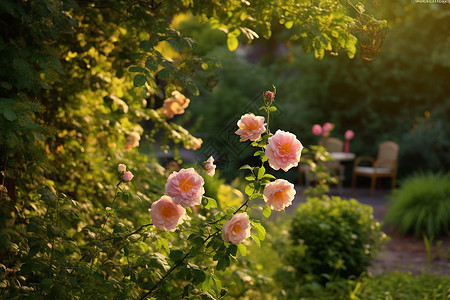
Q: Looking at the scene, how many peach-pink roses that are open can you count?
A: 6